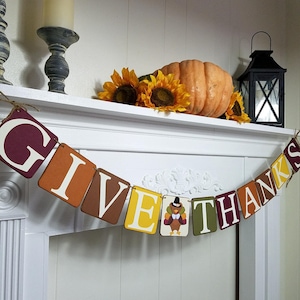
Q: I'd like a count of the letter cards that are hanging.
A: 10